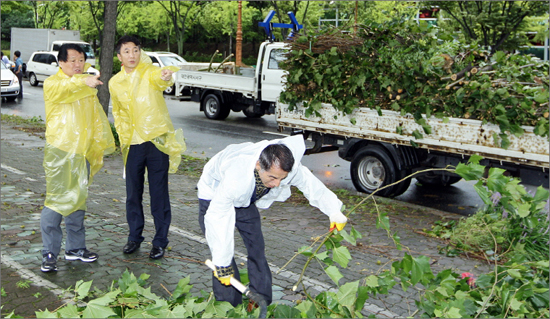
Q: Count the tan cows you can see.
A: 0